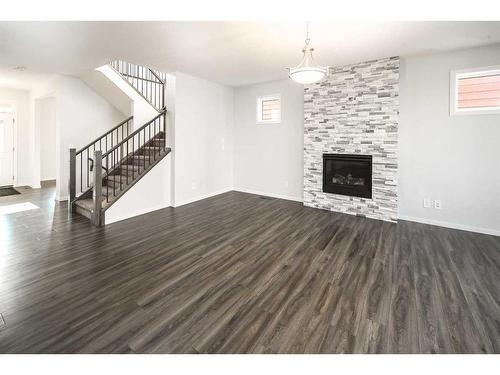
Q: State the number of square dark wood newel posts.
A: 2